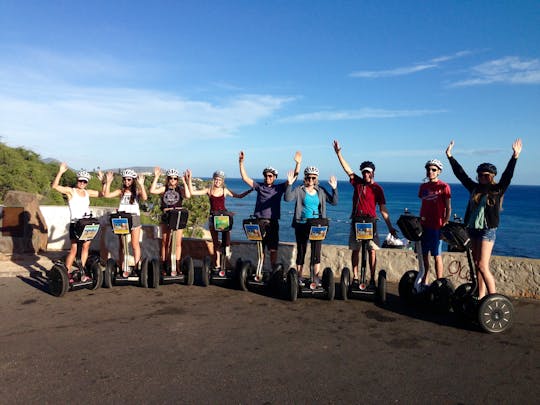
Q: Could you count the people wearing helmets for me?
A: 9